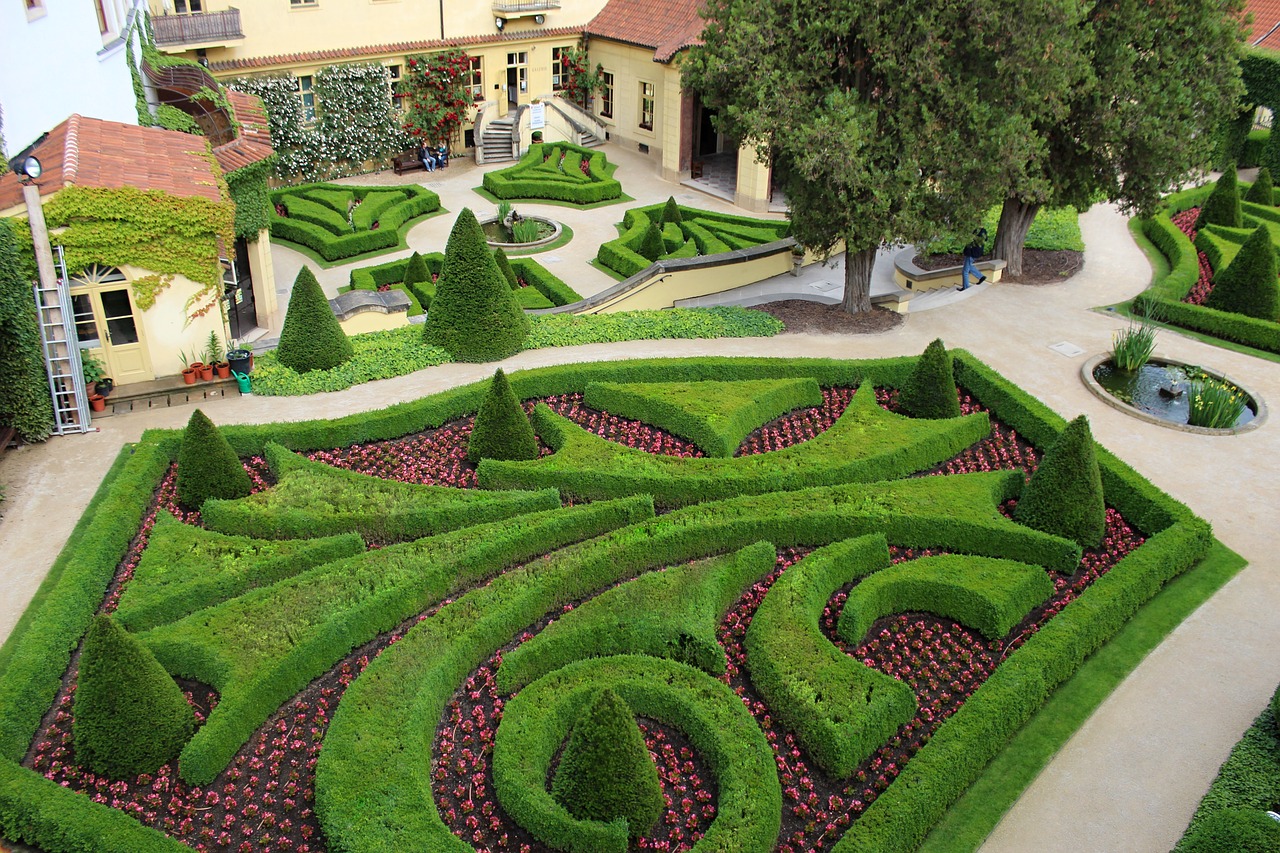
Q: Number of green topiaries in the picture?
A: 15